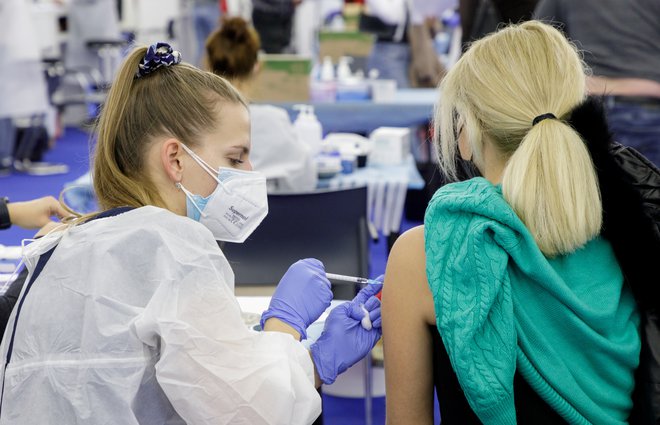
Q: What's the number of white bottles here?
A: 3